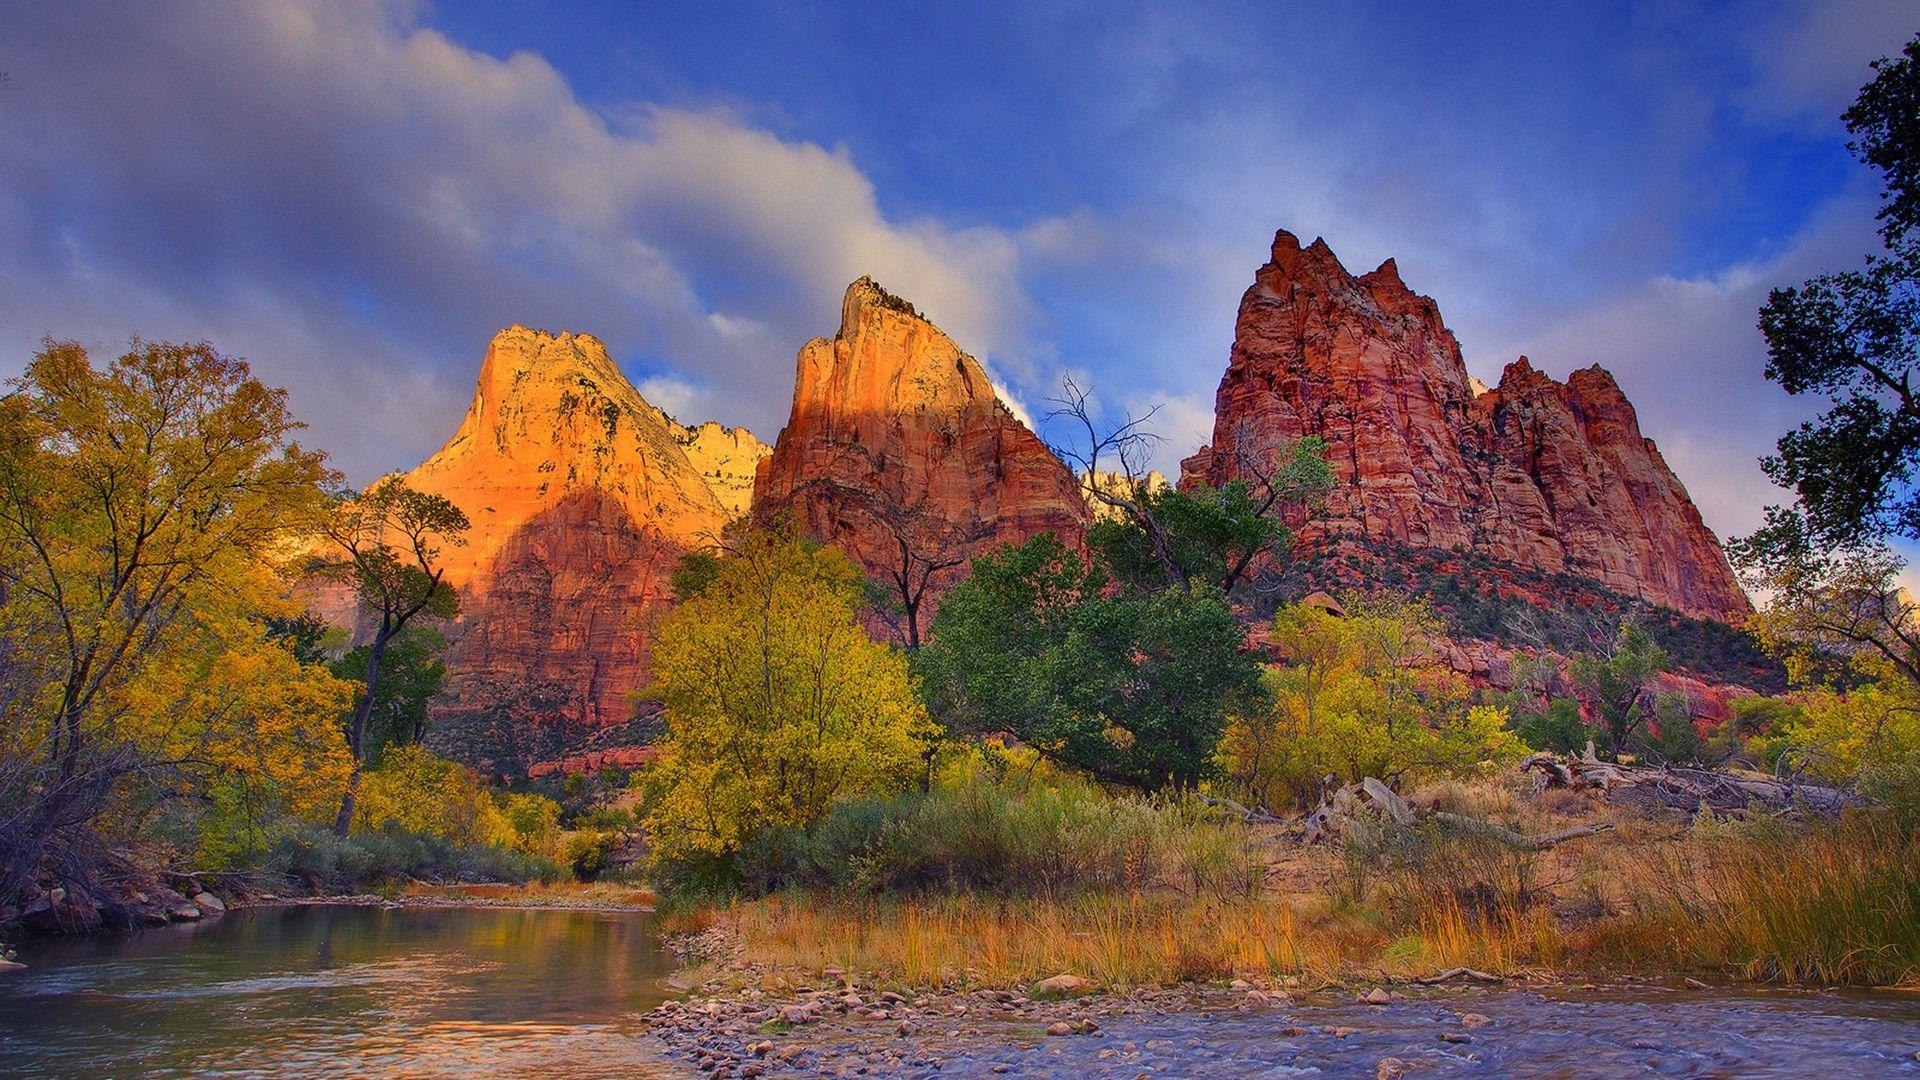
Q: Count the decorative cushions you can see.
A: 0